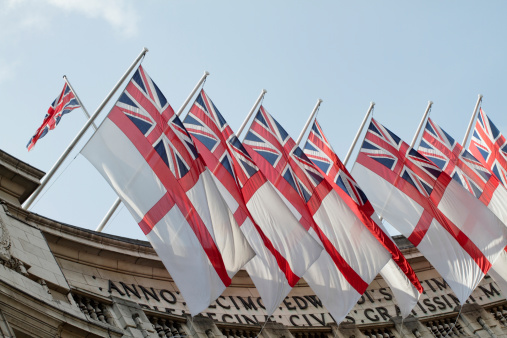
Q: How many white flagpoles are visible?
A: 8